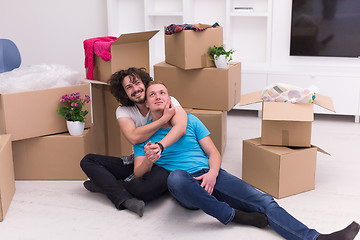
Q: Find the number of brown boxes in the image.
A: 10